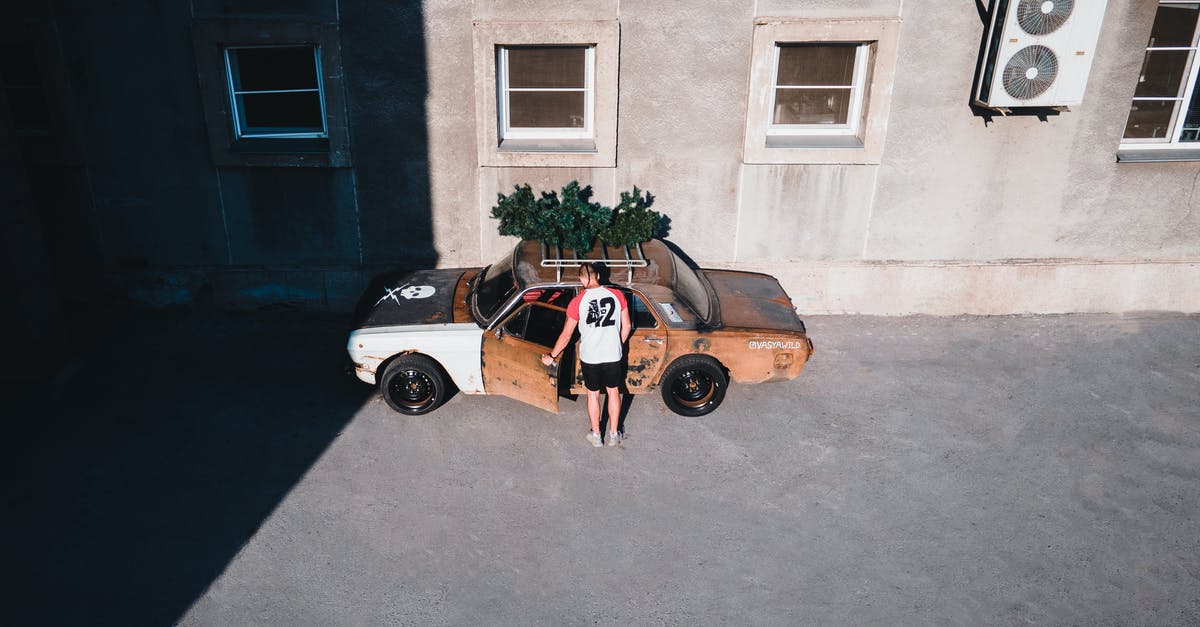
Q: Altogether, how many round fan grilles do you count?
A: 2